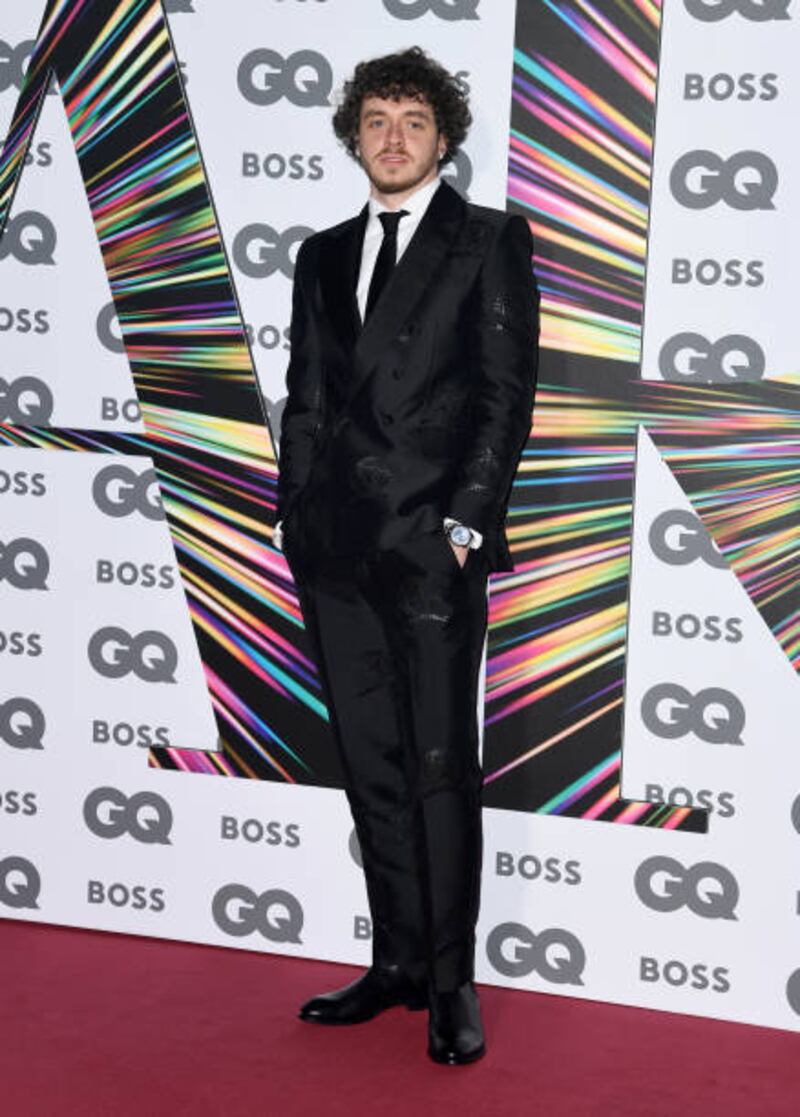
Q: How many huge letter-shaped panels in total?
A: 2